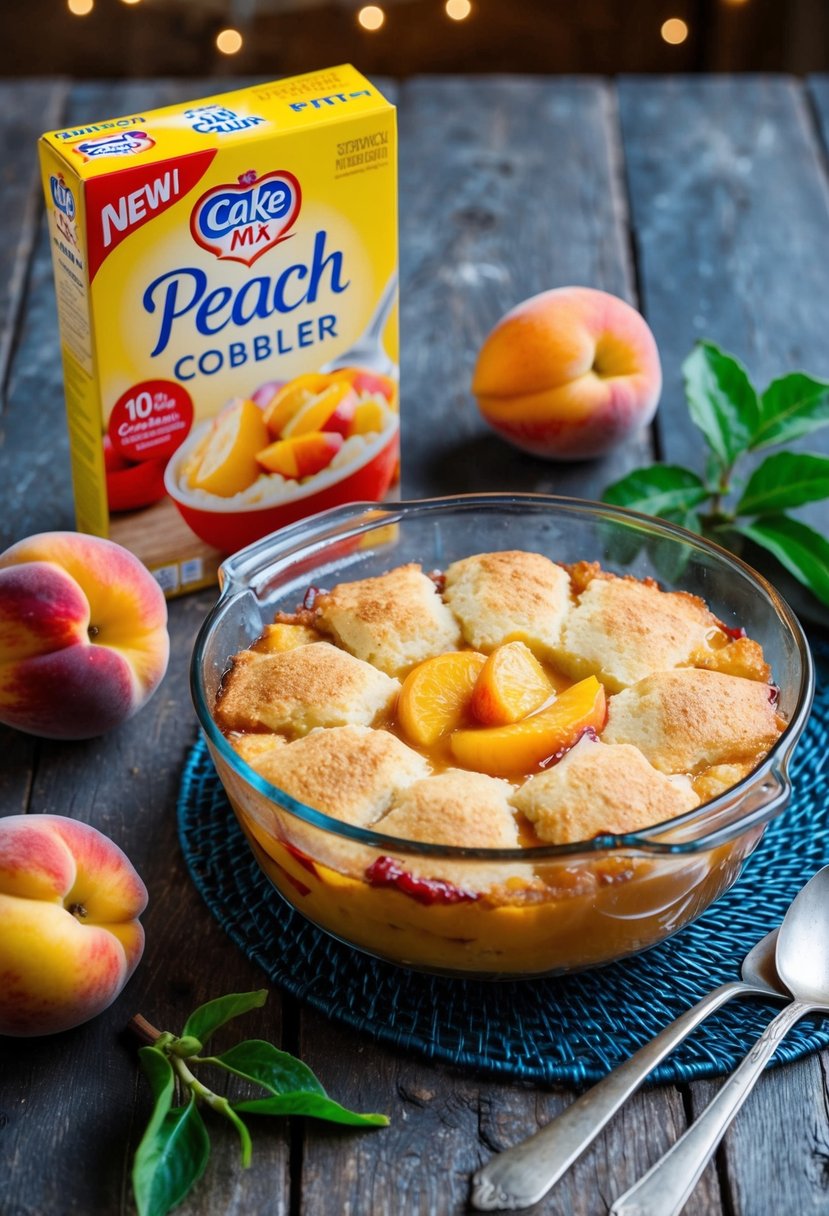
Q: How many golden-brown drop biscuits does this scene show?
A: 8